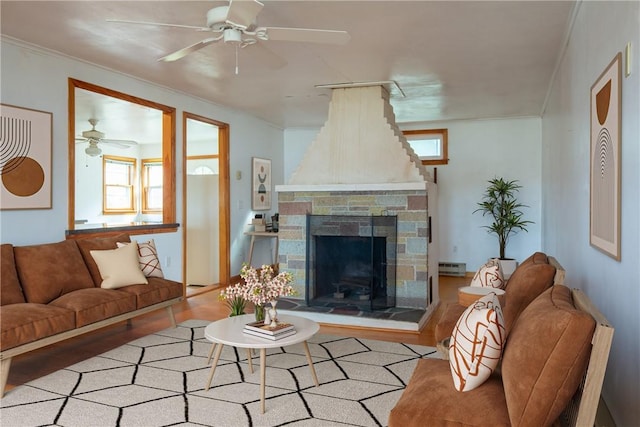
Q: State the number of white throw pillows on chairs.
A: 2